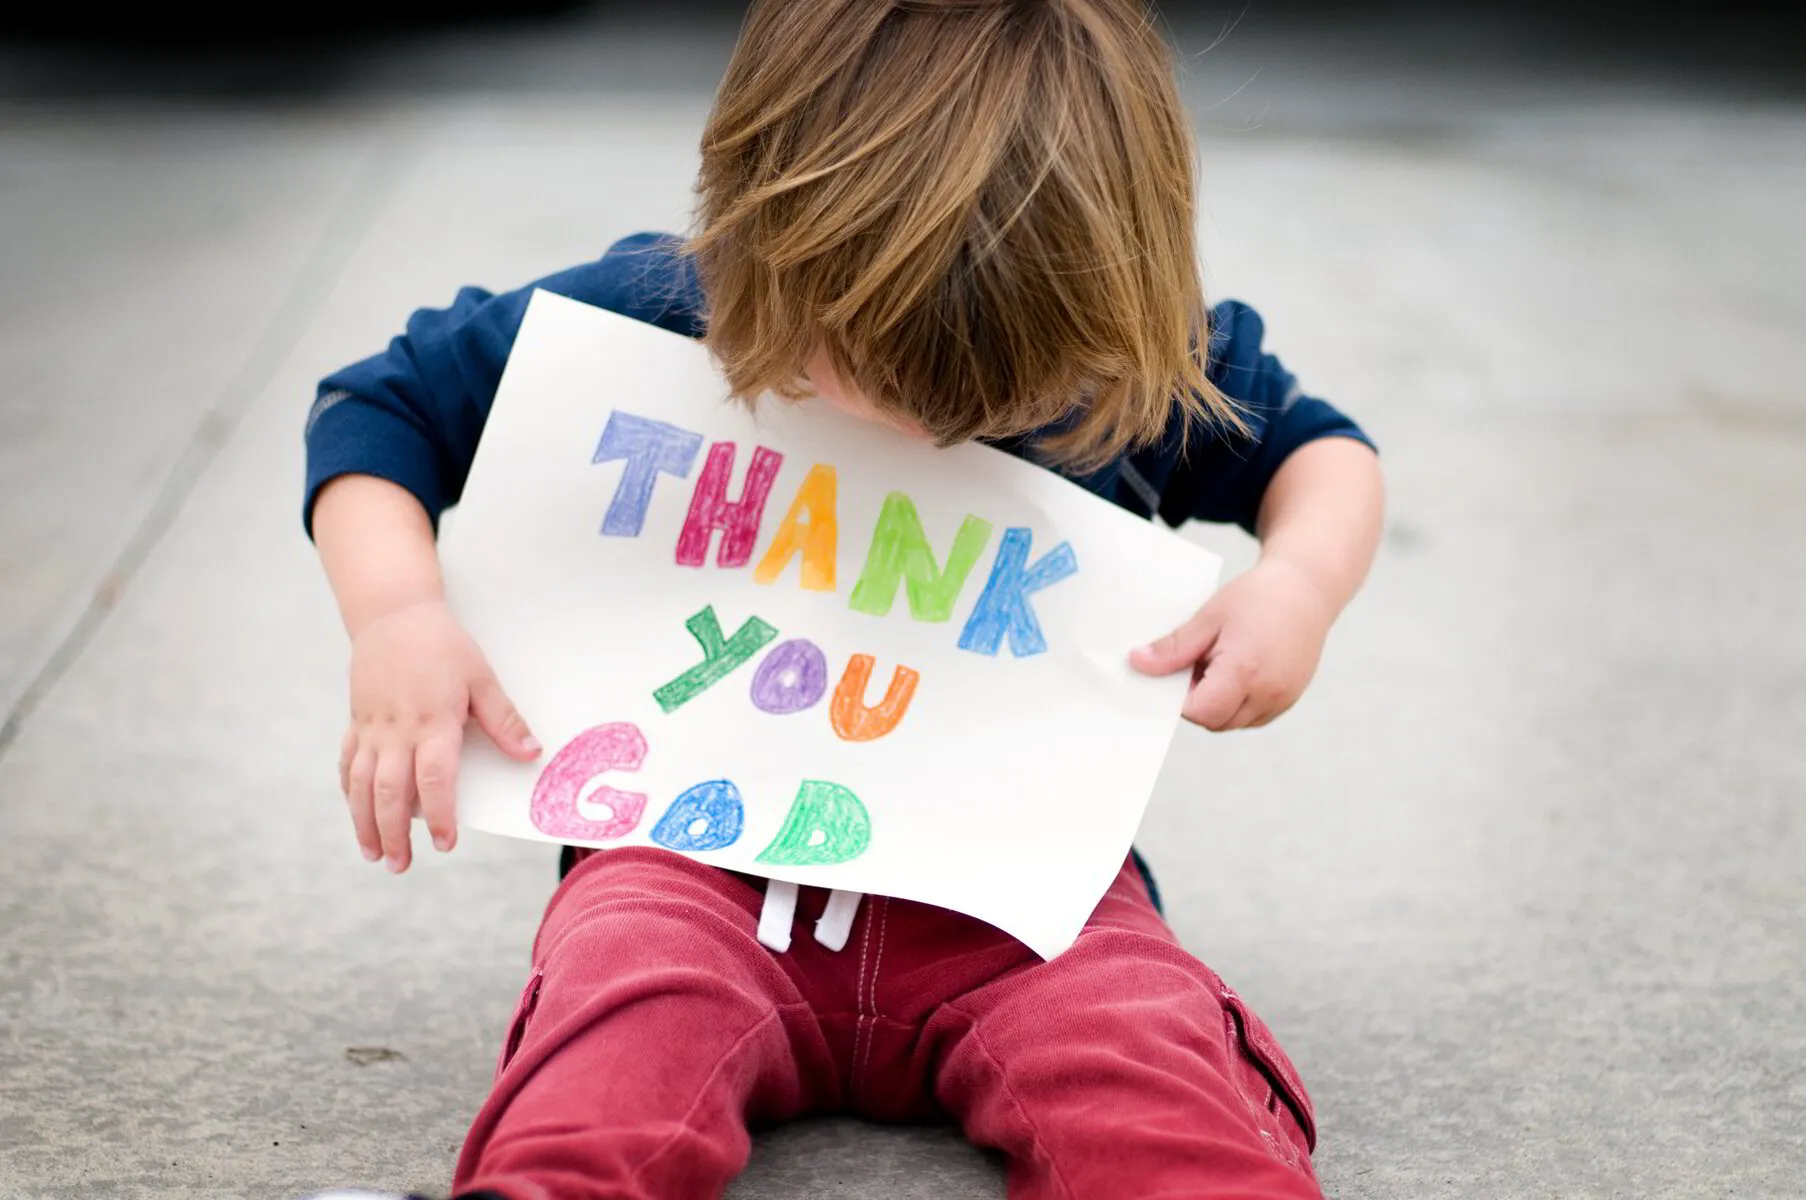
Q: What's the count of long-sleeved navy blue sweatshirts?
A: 1